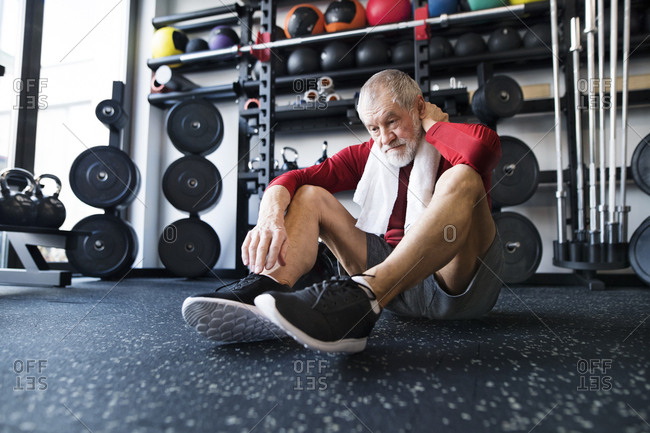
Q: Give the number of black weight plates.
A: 11